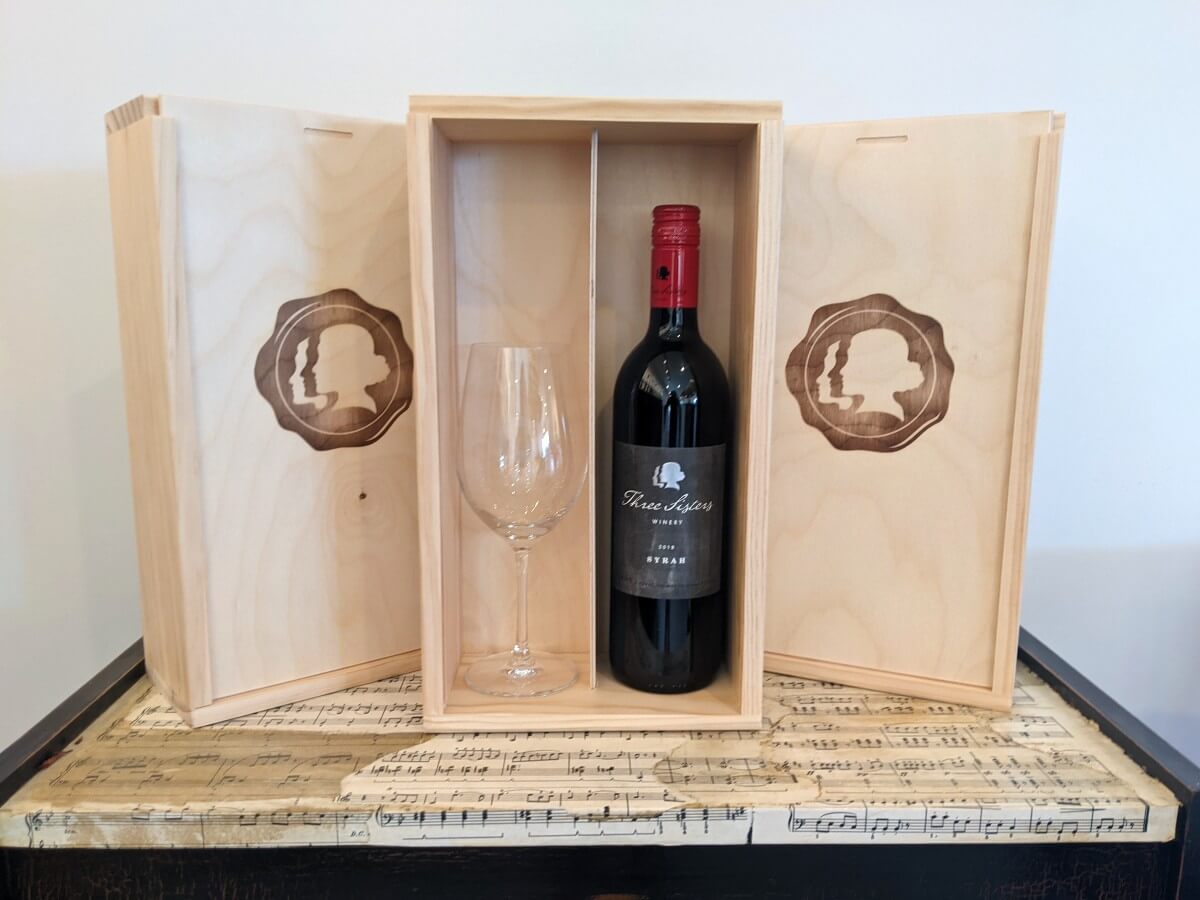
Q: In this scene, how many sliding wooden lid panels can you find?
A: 2